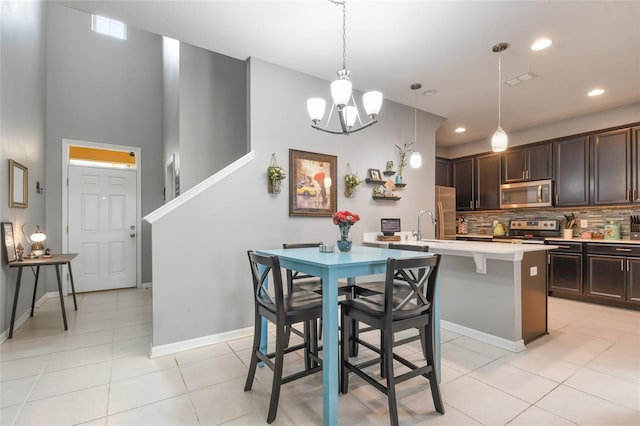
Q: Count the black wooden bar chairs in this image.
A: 4